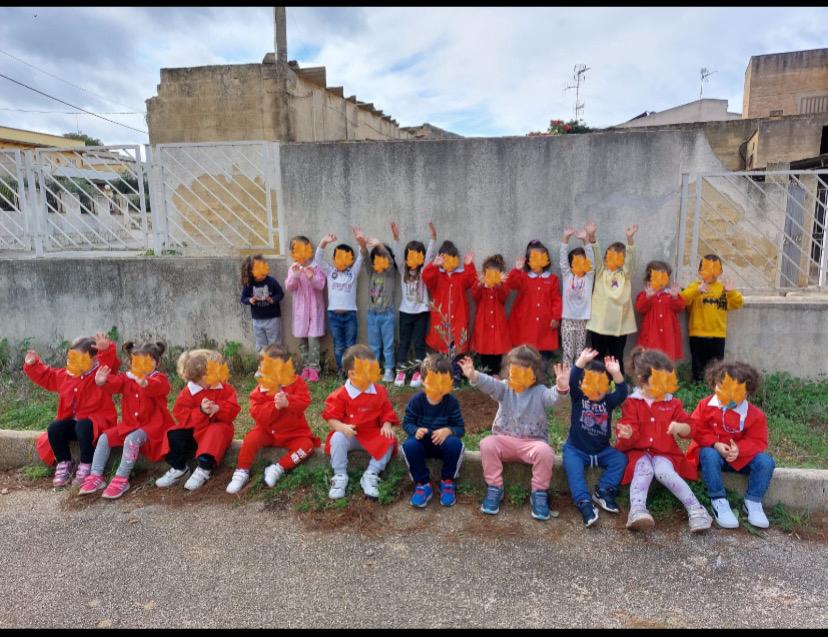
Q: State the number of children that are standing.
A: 12